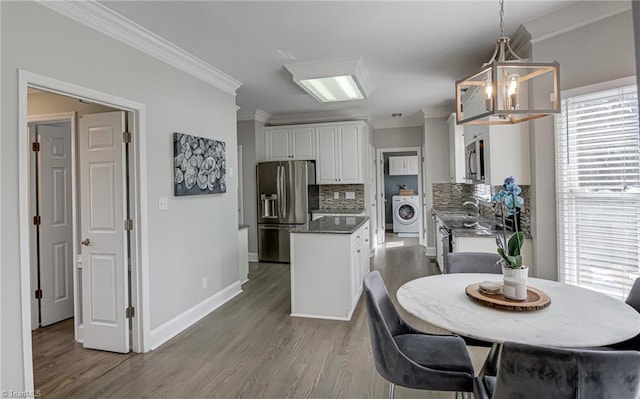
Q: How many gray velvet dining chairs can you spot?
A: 4